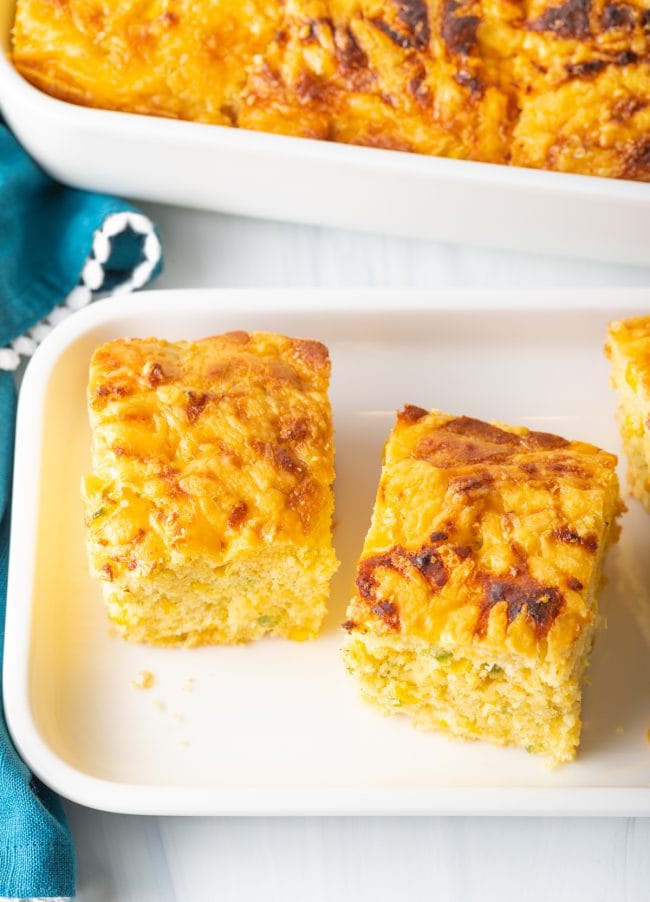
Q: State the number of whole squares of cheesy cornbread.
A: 2